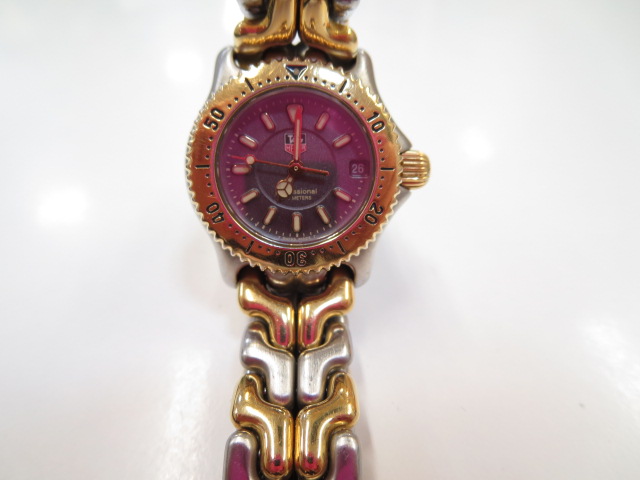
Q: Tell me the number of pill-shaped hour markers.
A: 10